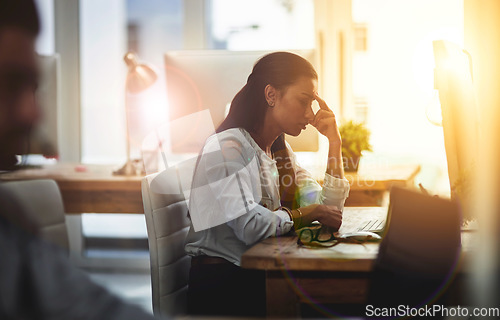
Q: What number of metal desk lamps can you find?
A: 1